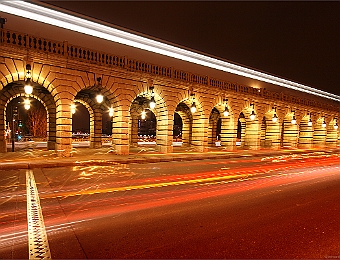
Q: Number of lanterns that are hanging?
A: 15